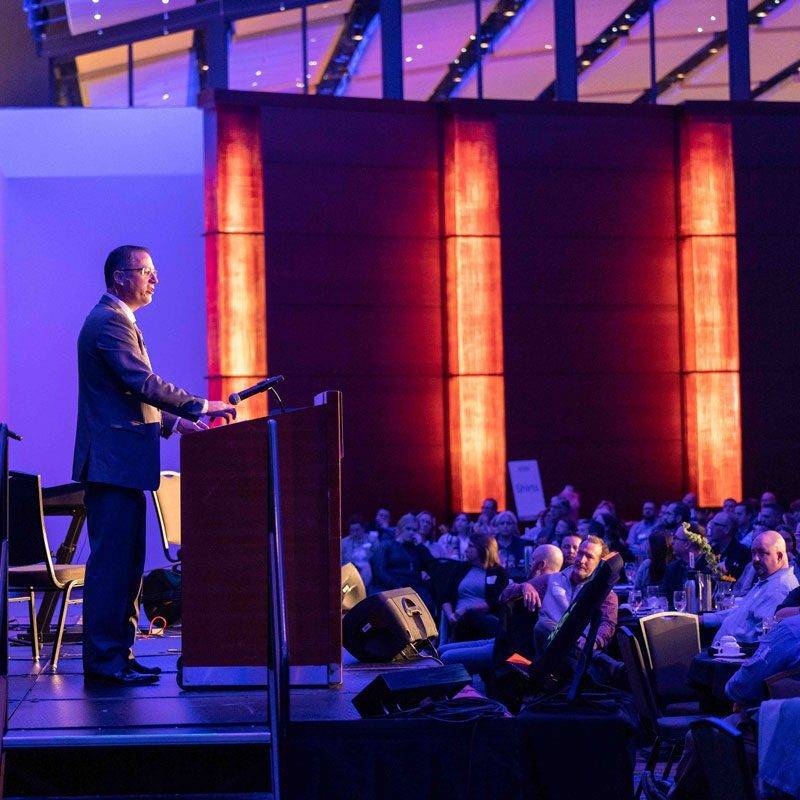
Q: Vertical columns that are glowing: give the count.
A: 3